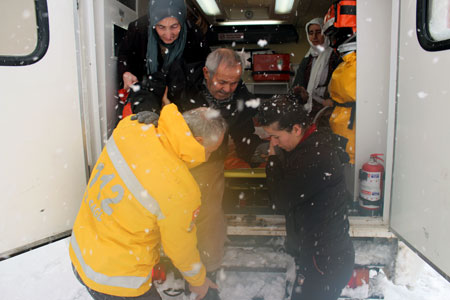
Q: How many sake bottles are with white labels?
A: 0